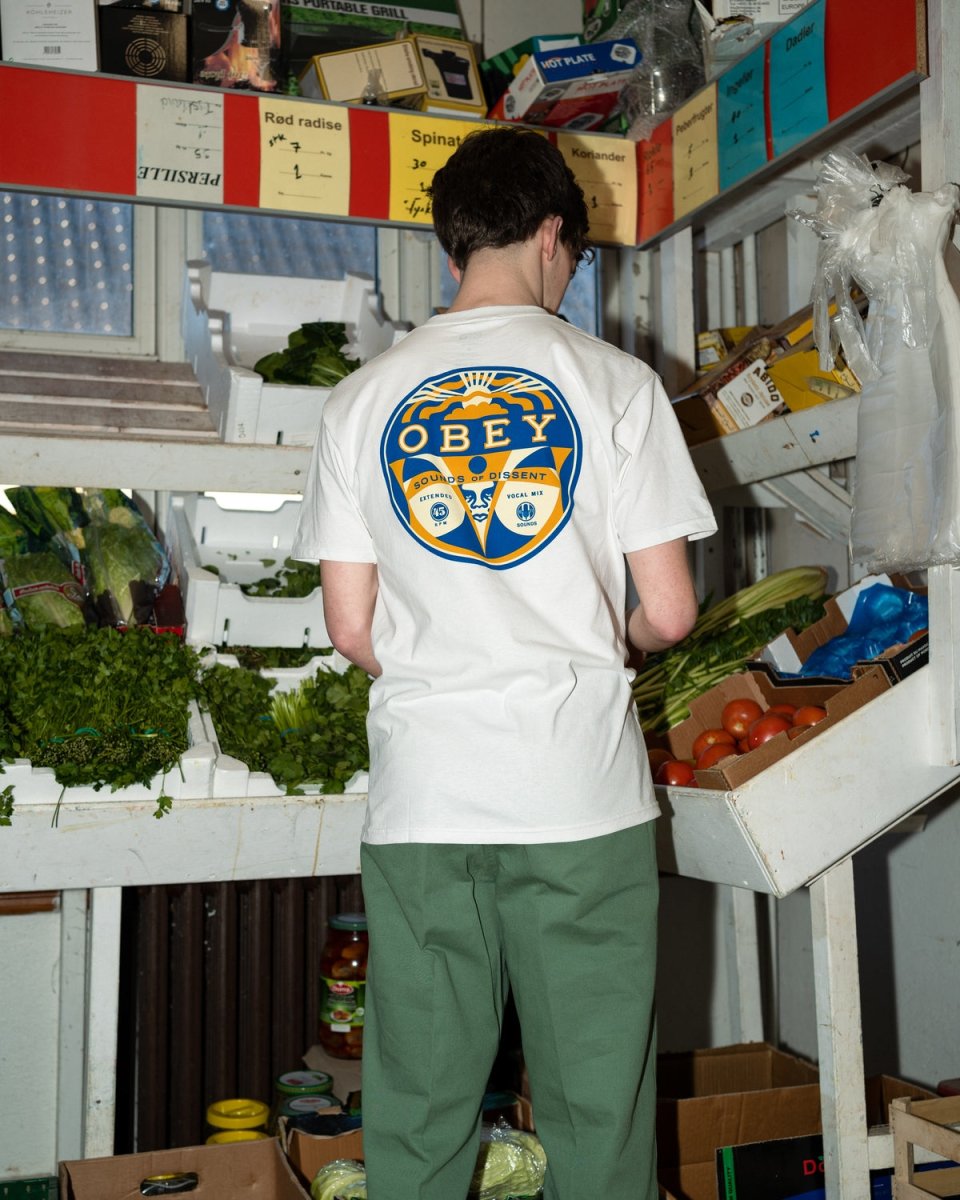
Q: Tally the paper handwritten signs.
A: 8